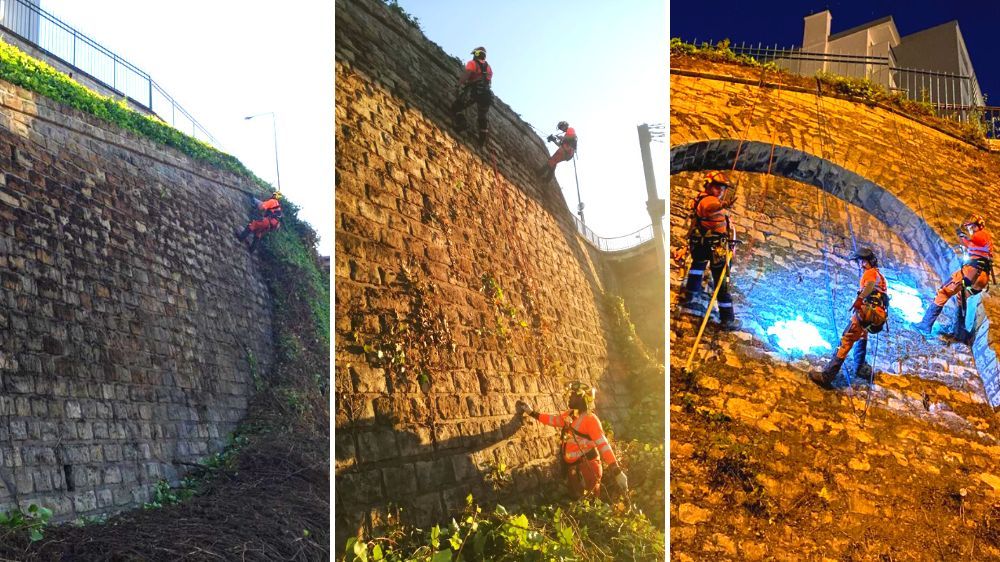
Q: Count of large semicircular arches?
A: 1